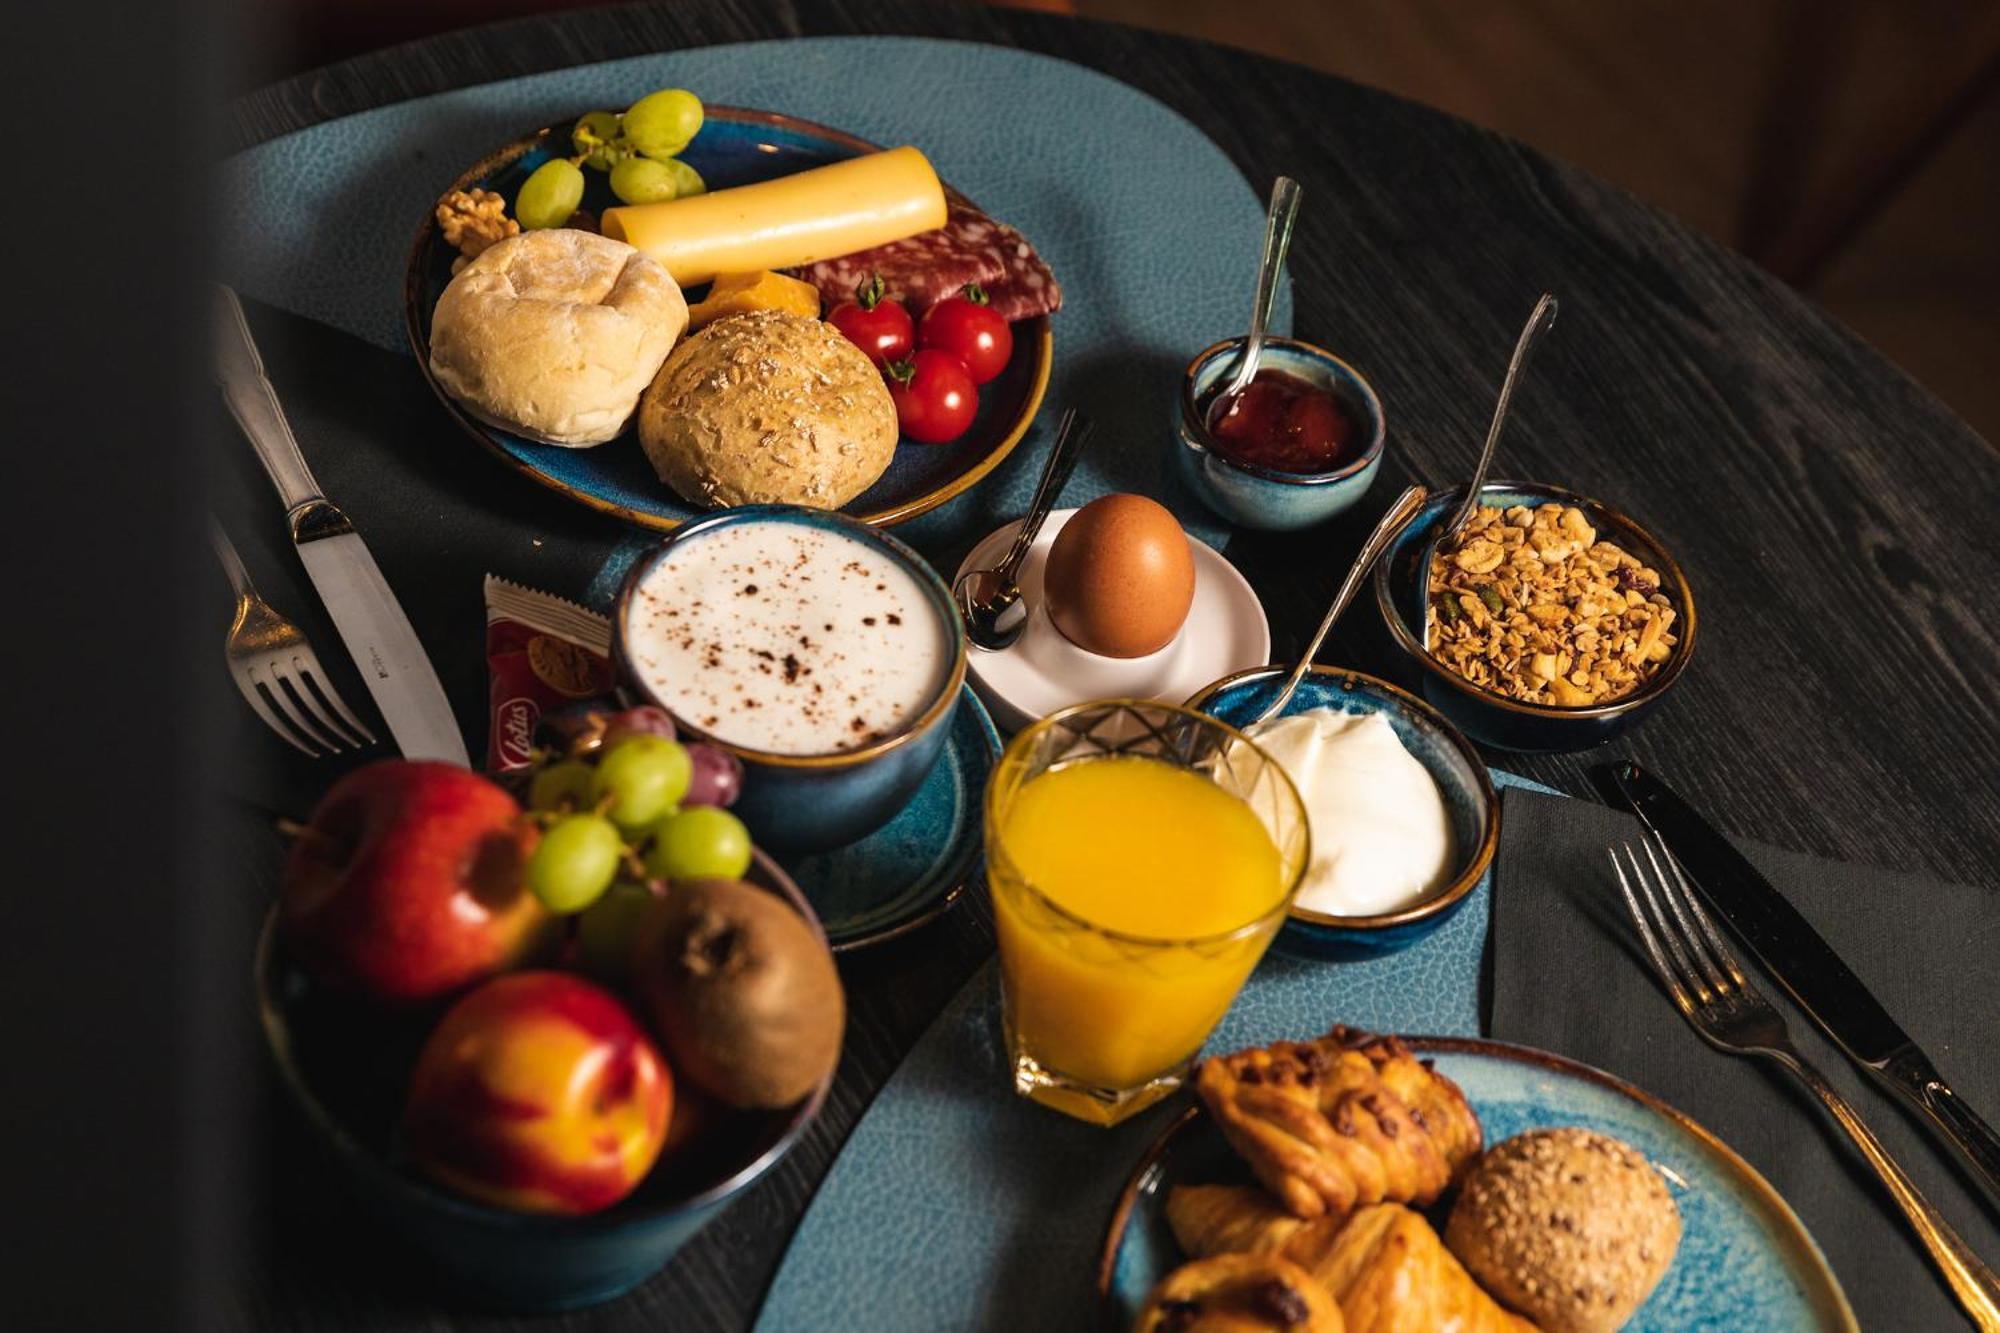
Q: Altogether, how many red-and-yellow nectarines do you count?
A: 1